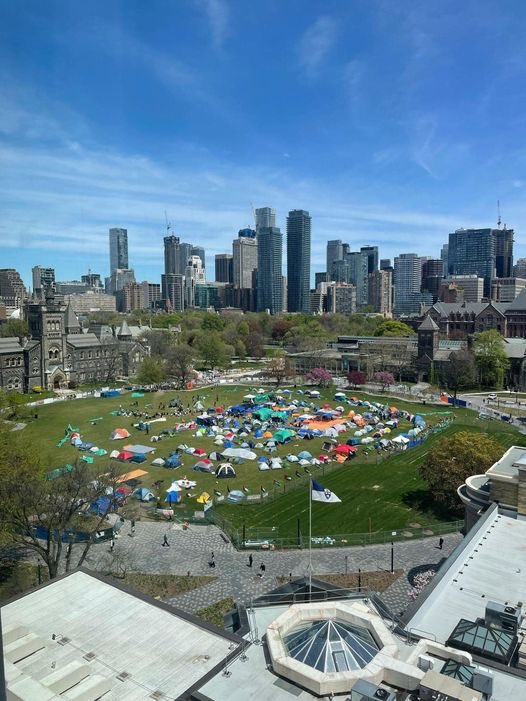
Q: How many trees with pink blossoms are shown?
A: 3